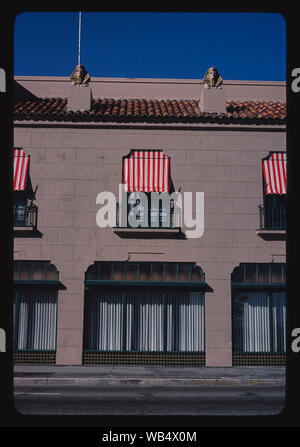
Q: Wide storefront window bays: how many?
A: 3